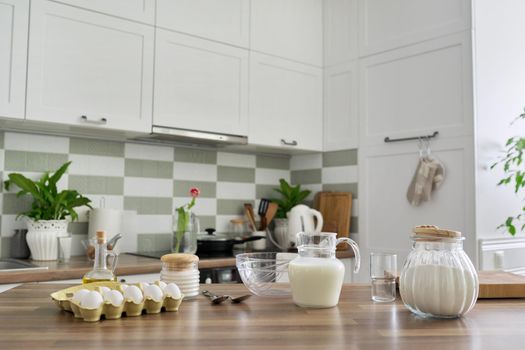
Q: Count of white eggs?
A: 10